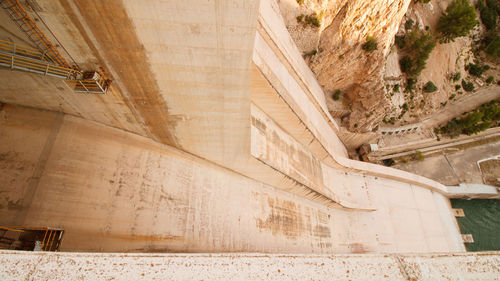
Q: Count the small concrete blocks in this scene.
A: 2